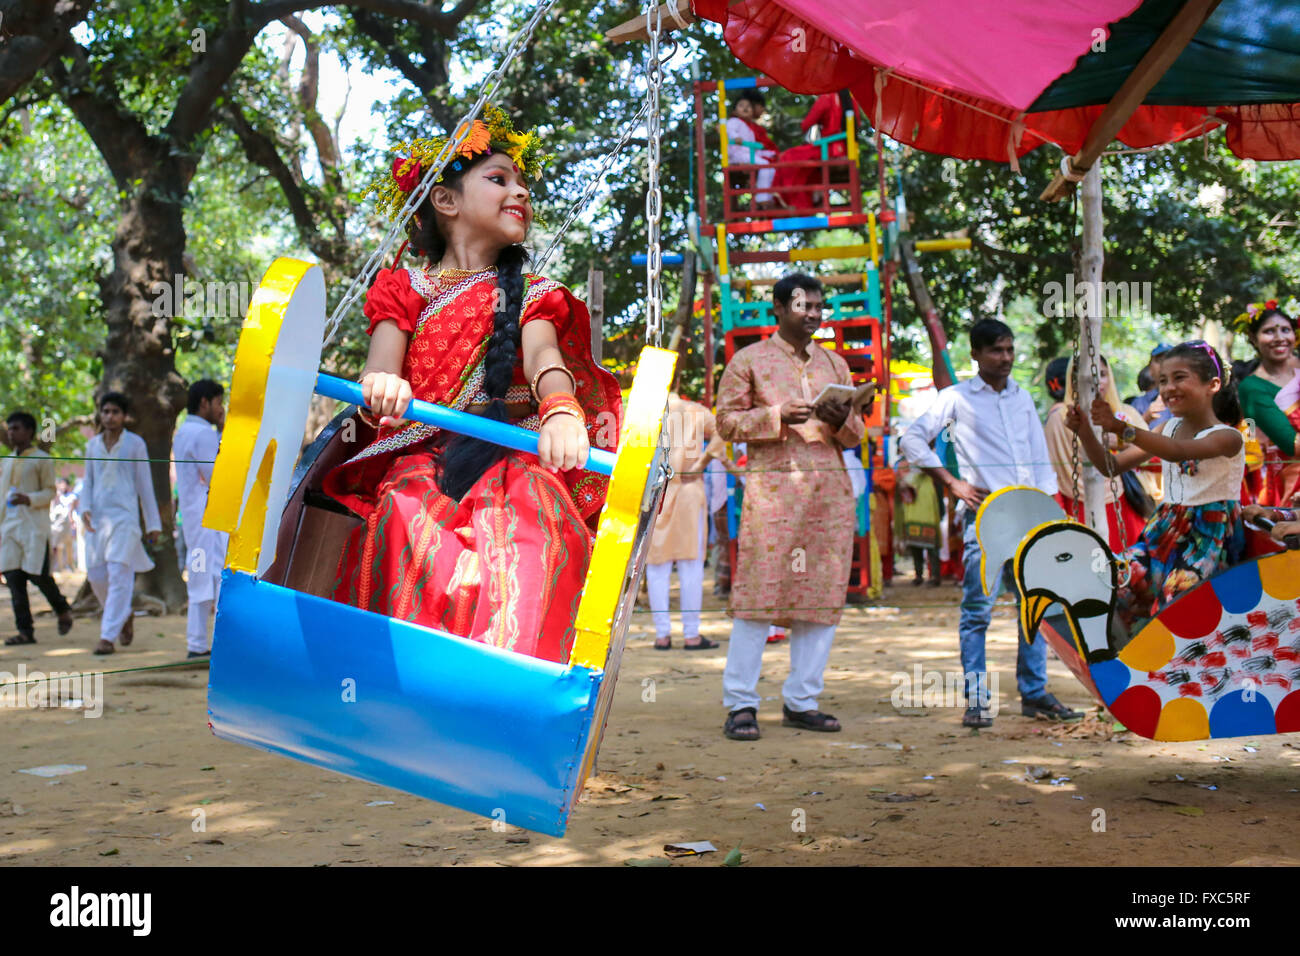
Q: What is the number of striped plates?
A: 0